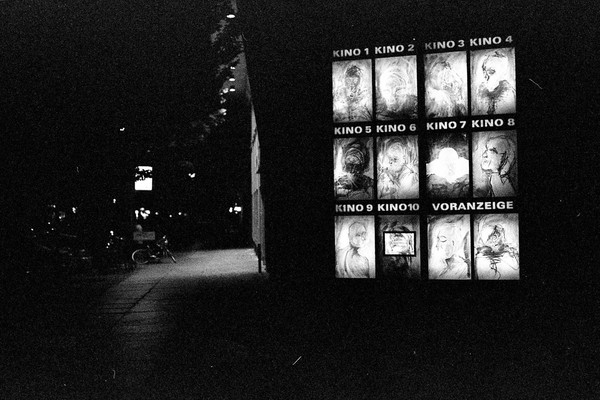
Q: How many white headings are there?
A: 11